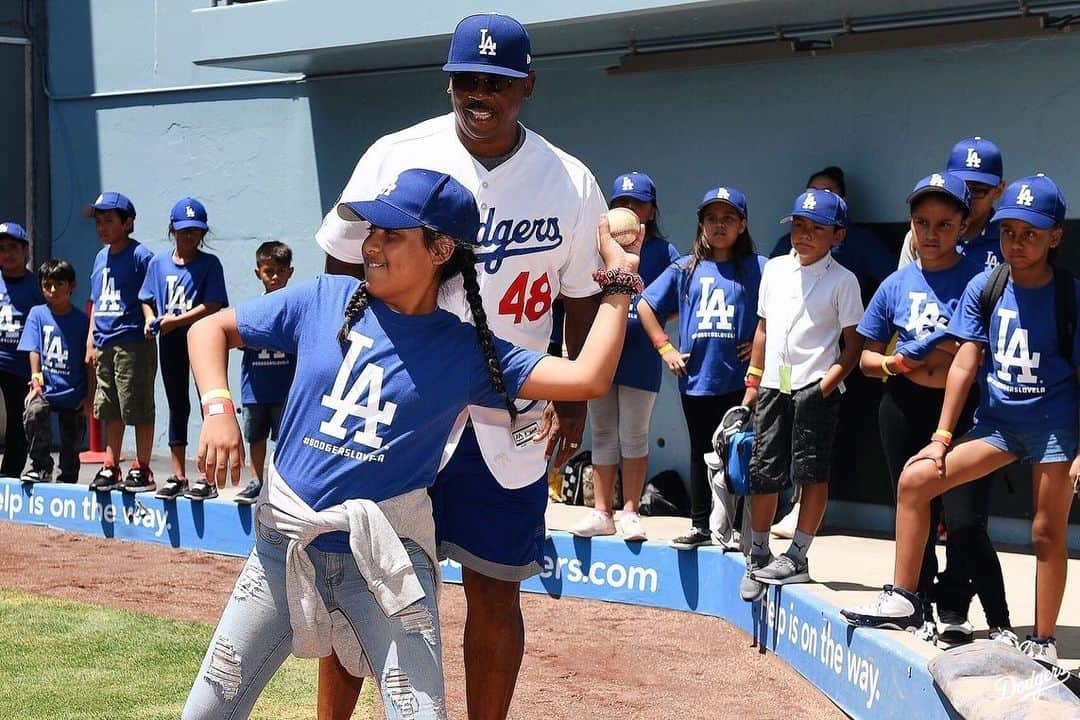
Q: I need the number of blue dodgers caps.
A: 11